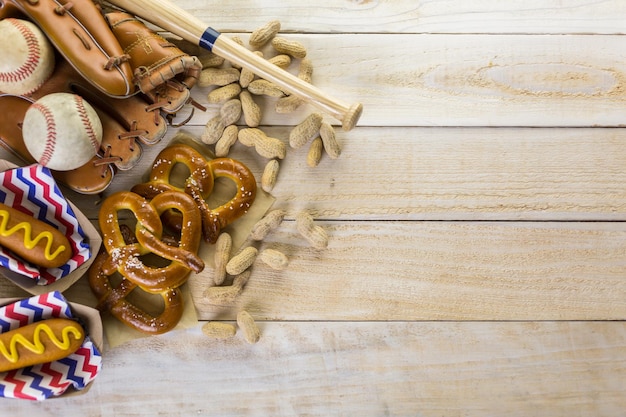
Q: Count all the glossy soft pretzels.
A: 3